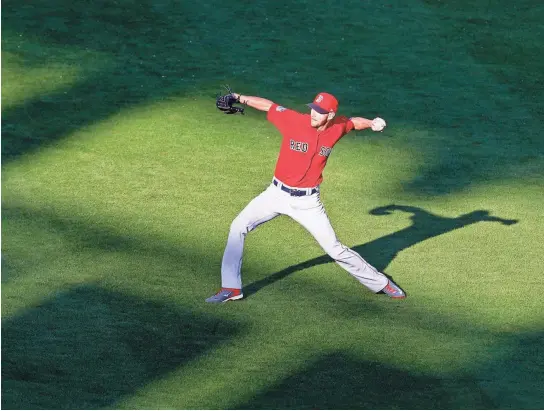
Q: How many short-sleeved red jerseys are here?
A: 1